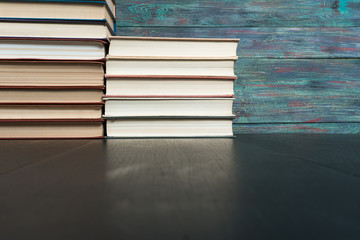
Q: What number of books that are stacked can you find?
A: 12